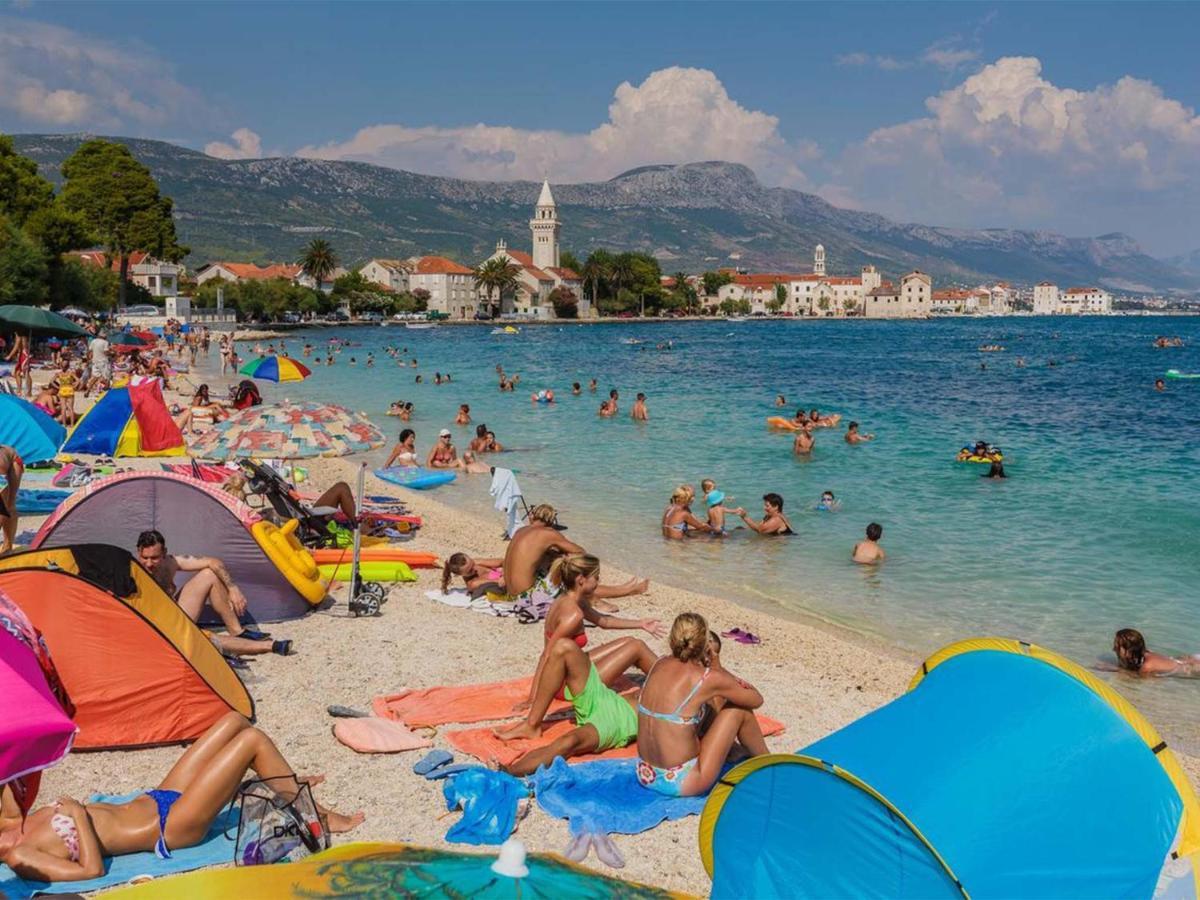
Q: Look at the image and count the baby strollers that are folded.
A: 1